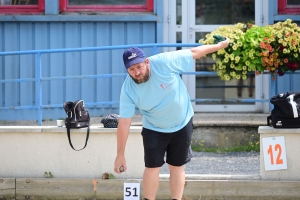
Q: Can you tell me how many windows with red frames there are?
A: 3